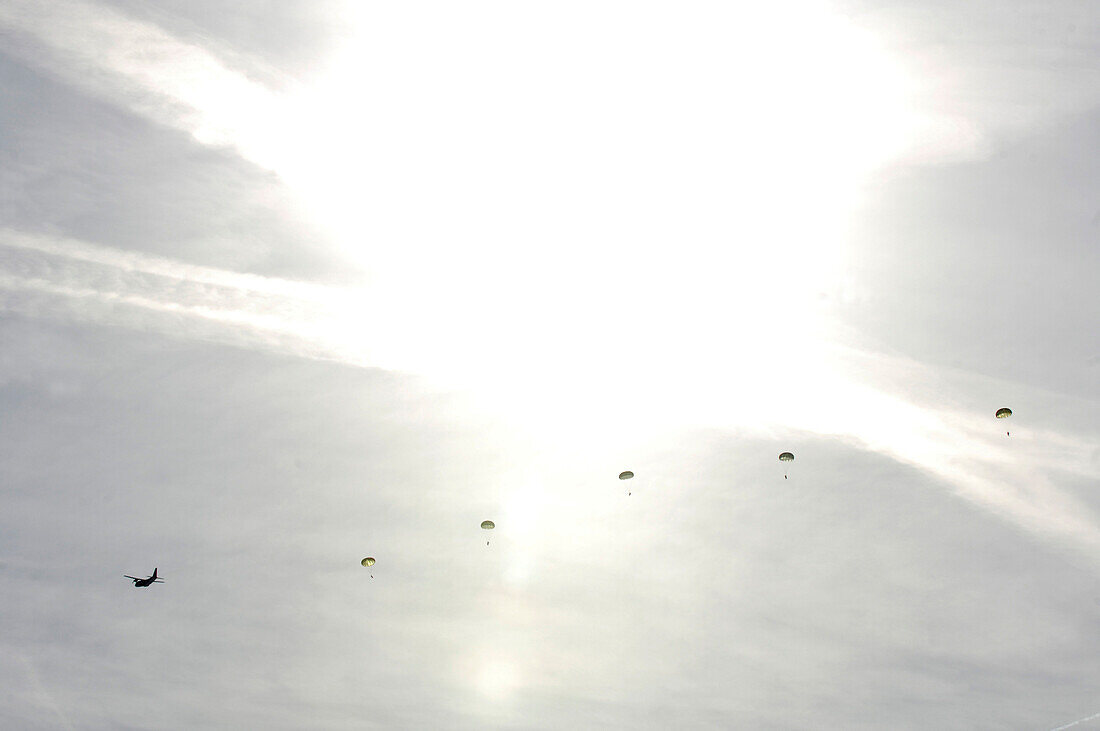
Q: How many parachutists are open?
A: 5